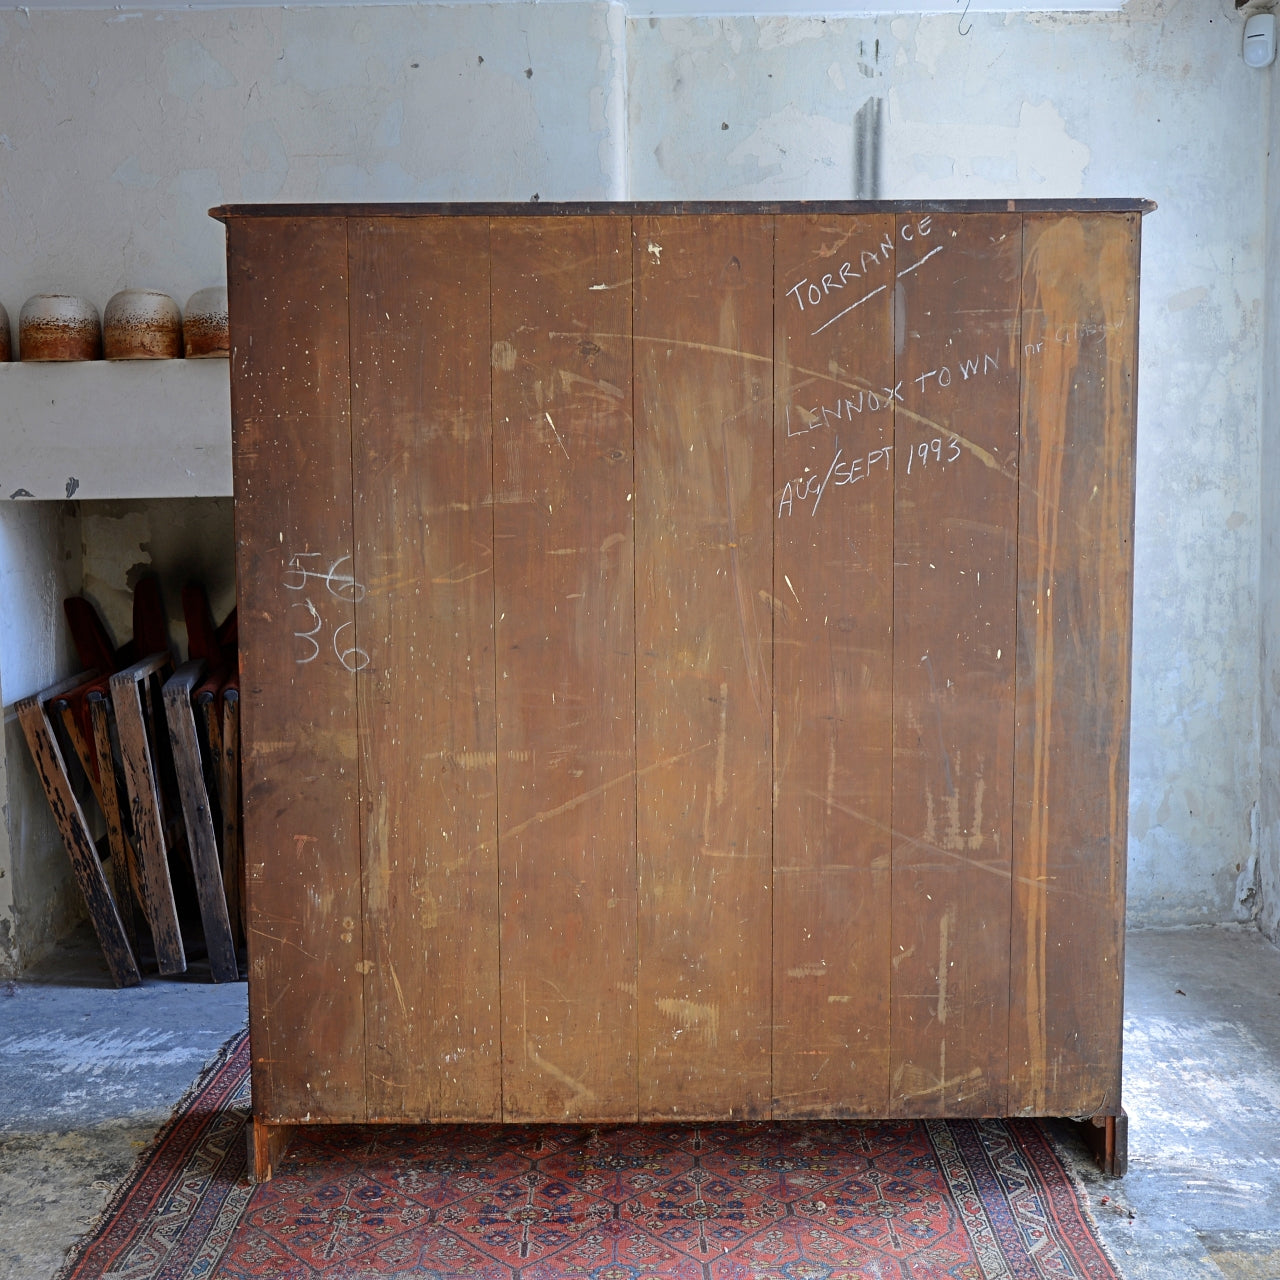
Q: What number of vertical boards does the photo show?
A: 7